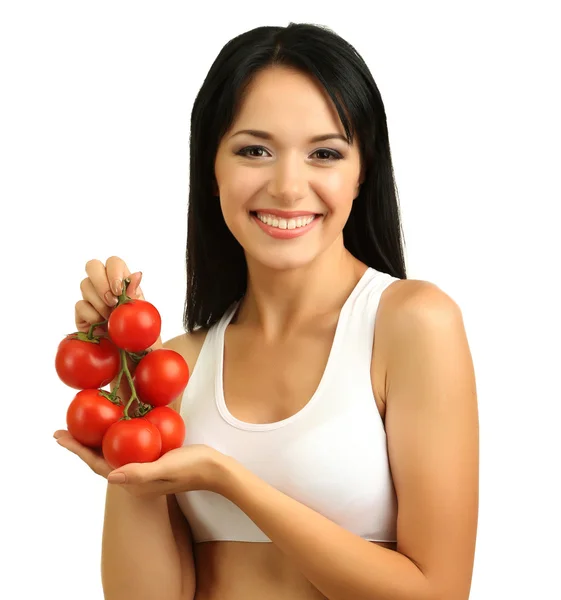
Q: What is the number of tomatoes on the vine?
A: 6